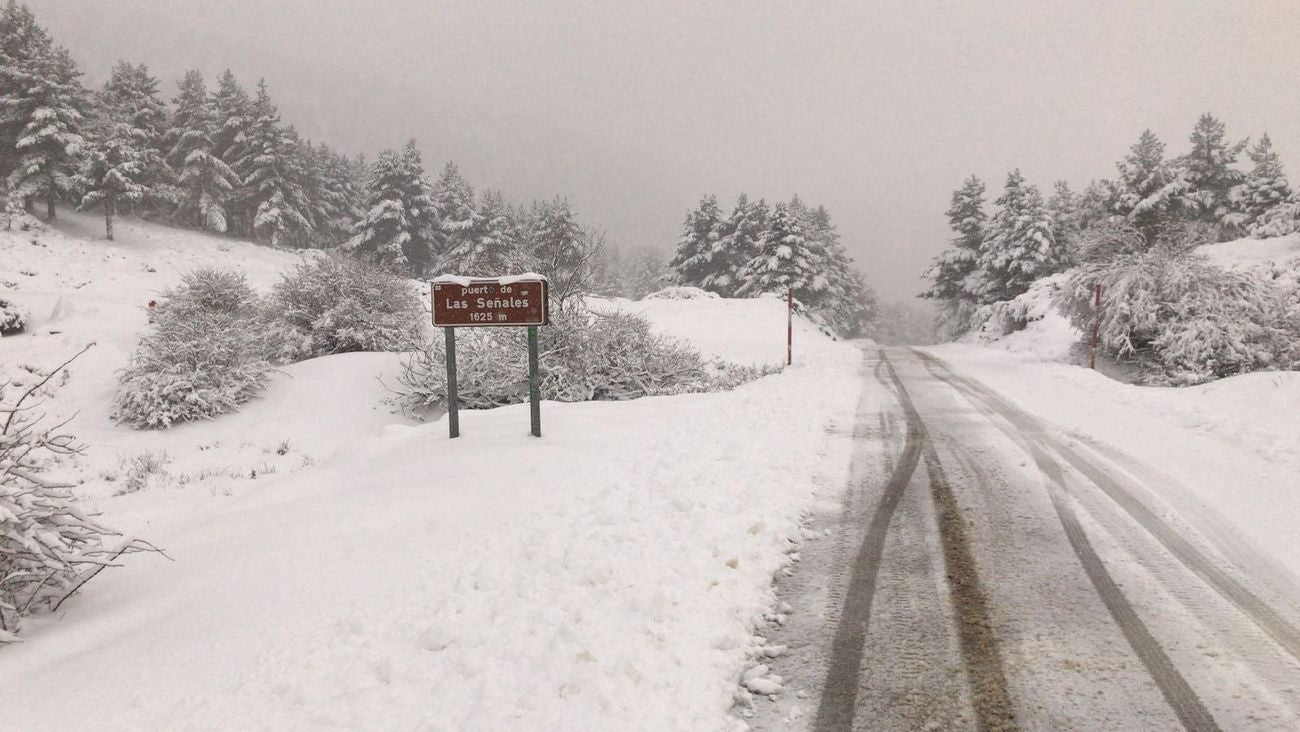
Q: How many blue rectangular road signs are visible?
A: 0